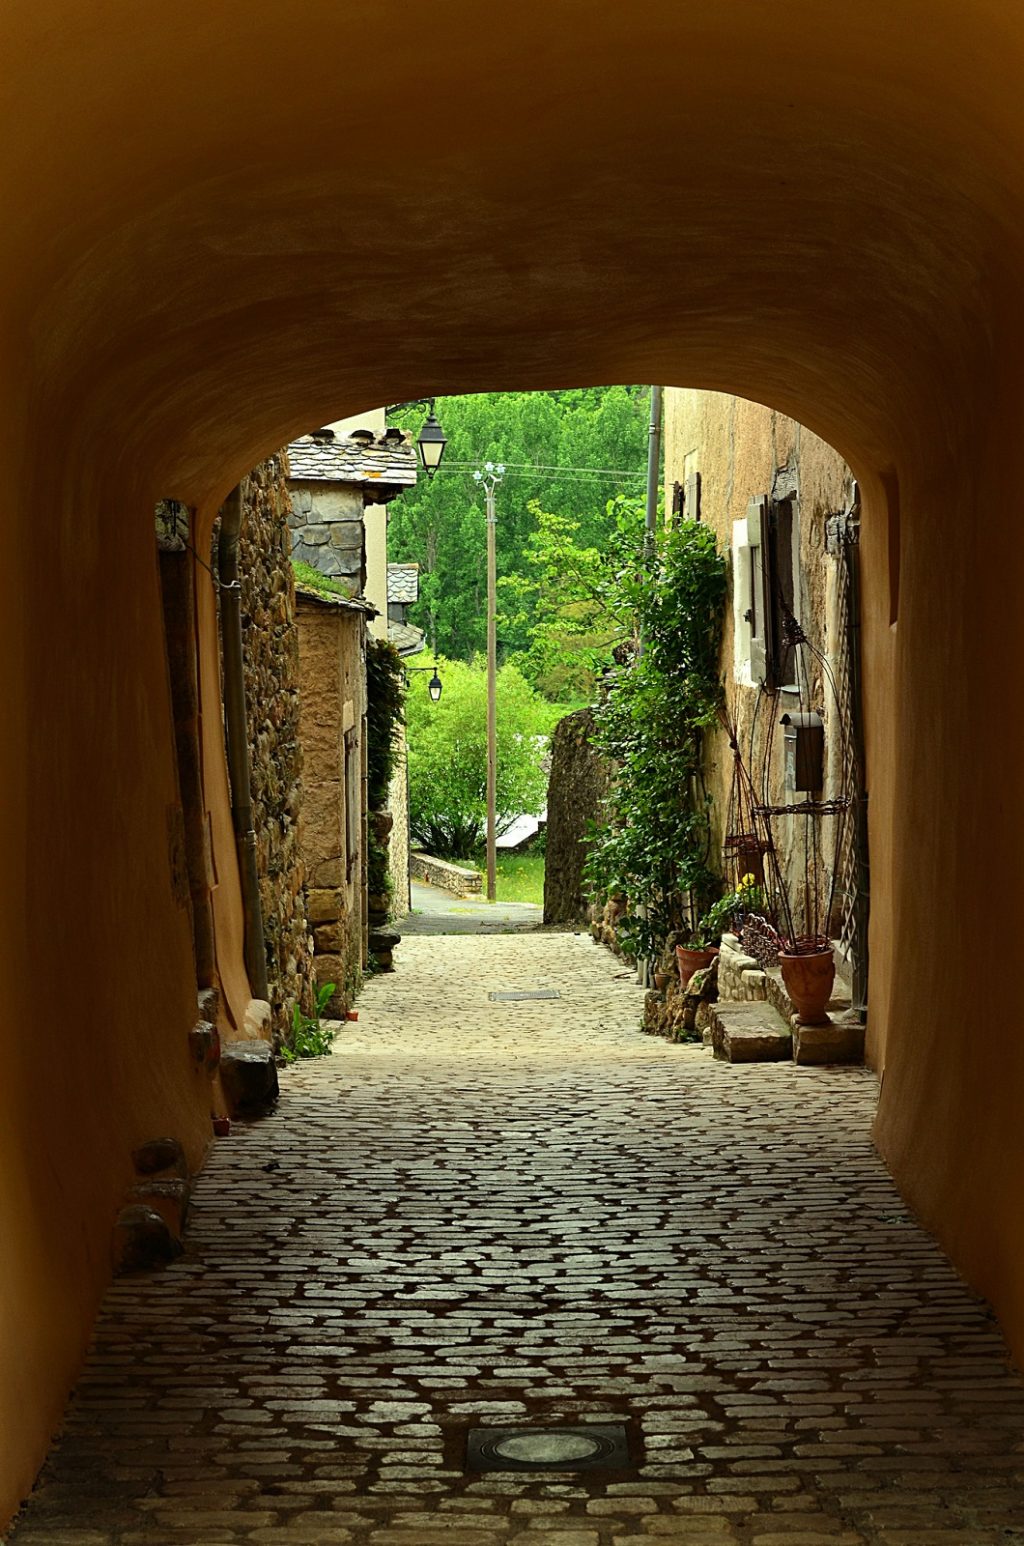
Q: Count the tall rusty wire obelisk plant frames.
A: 2